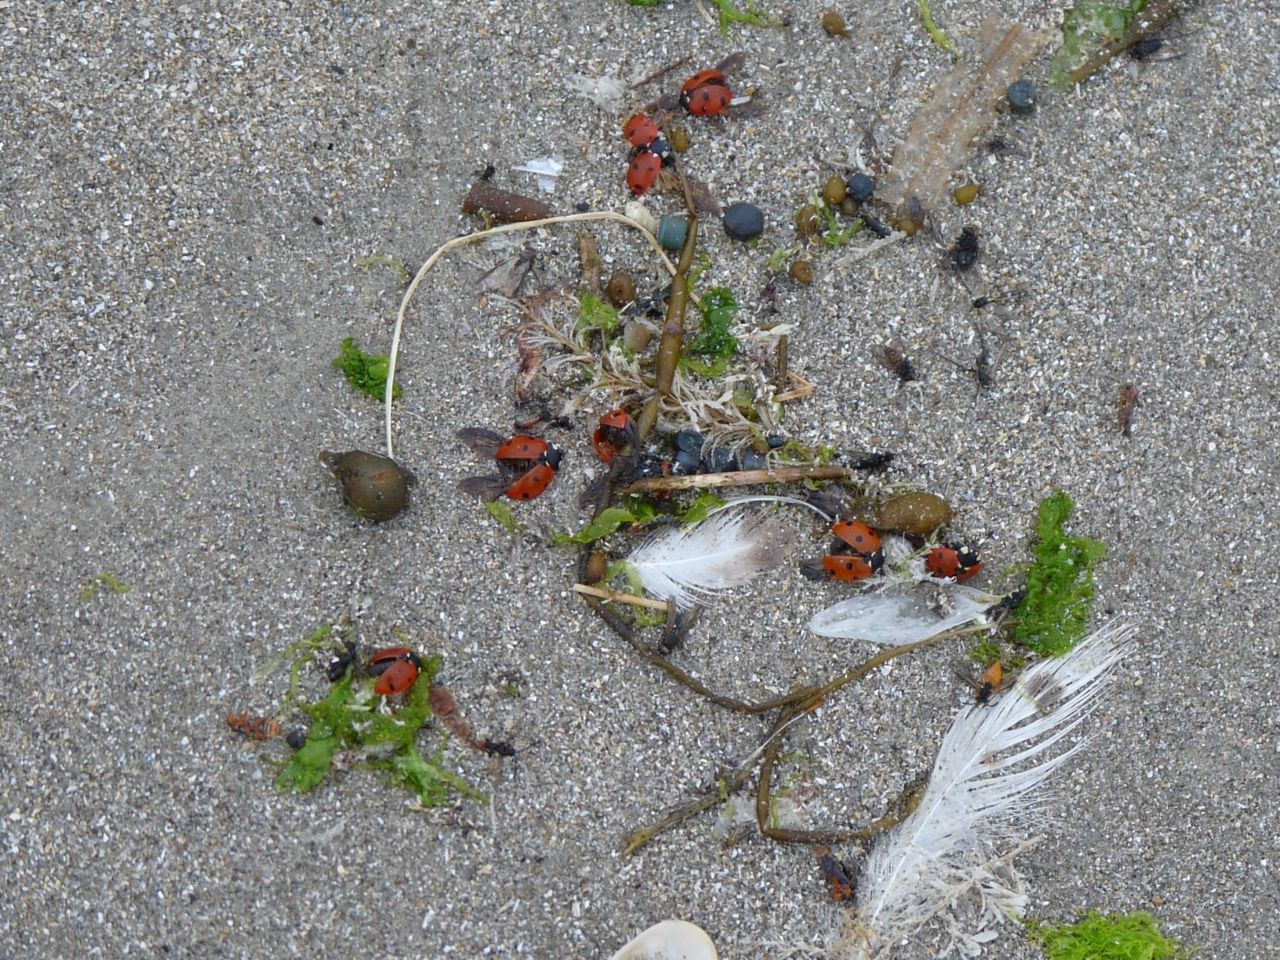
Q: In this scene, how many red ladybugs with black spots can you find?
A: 7